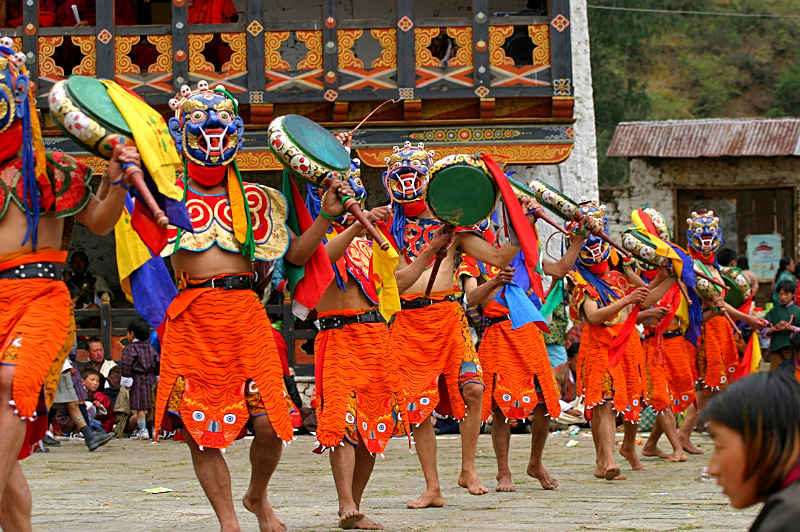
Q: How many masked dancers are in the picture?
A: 8